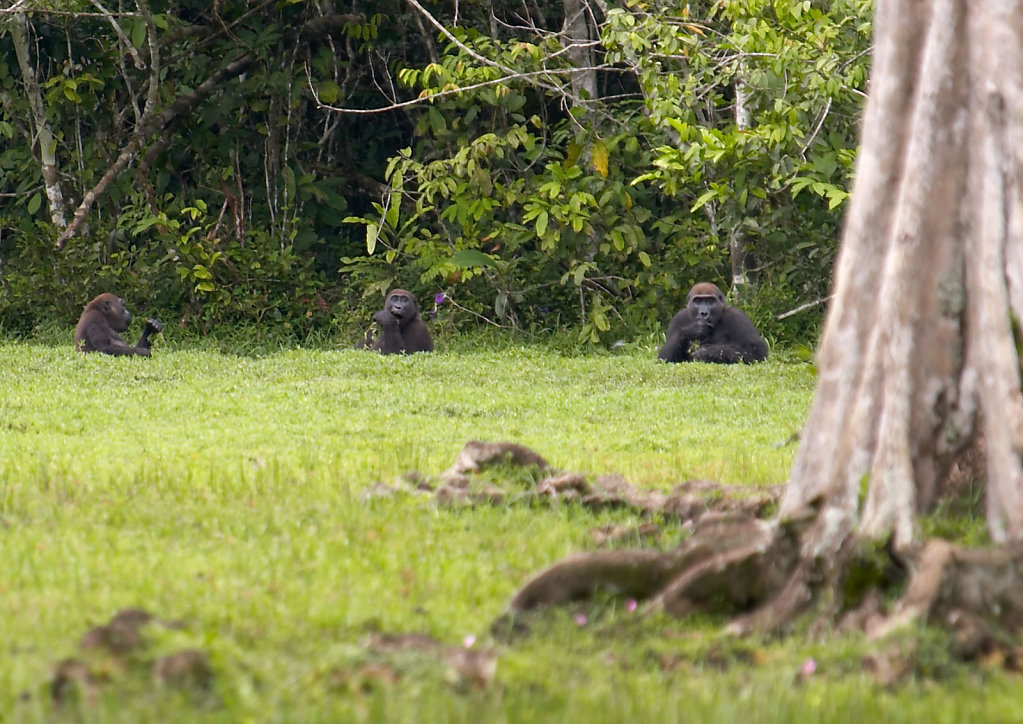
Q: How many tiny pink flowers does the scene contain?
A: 4